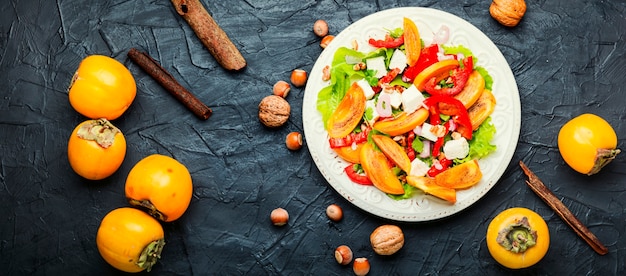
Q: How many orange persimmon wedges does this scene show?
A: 11